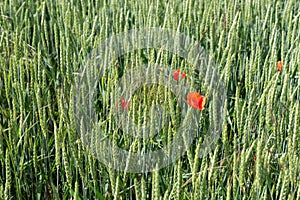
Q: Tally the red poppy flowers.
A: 4